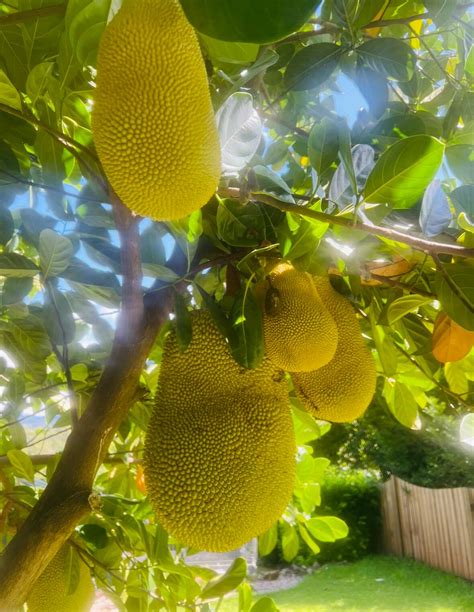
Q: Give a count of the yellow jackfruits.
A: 5